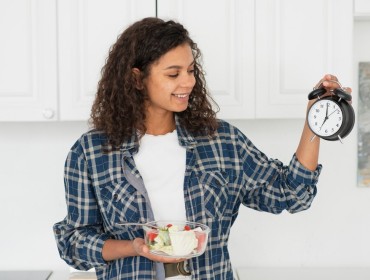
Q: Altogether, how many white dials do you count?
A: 1